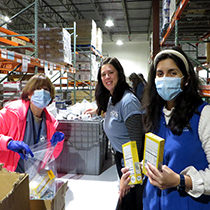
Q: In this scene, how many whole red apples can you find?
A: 0